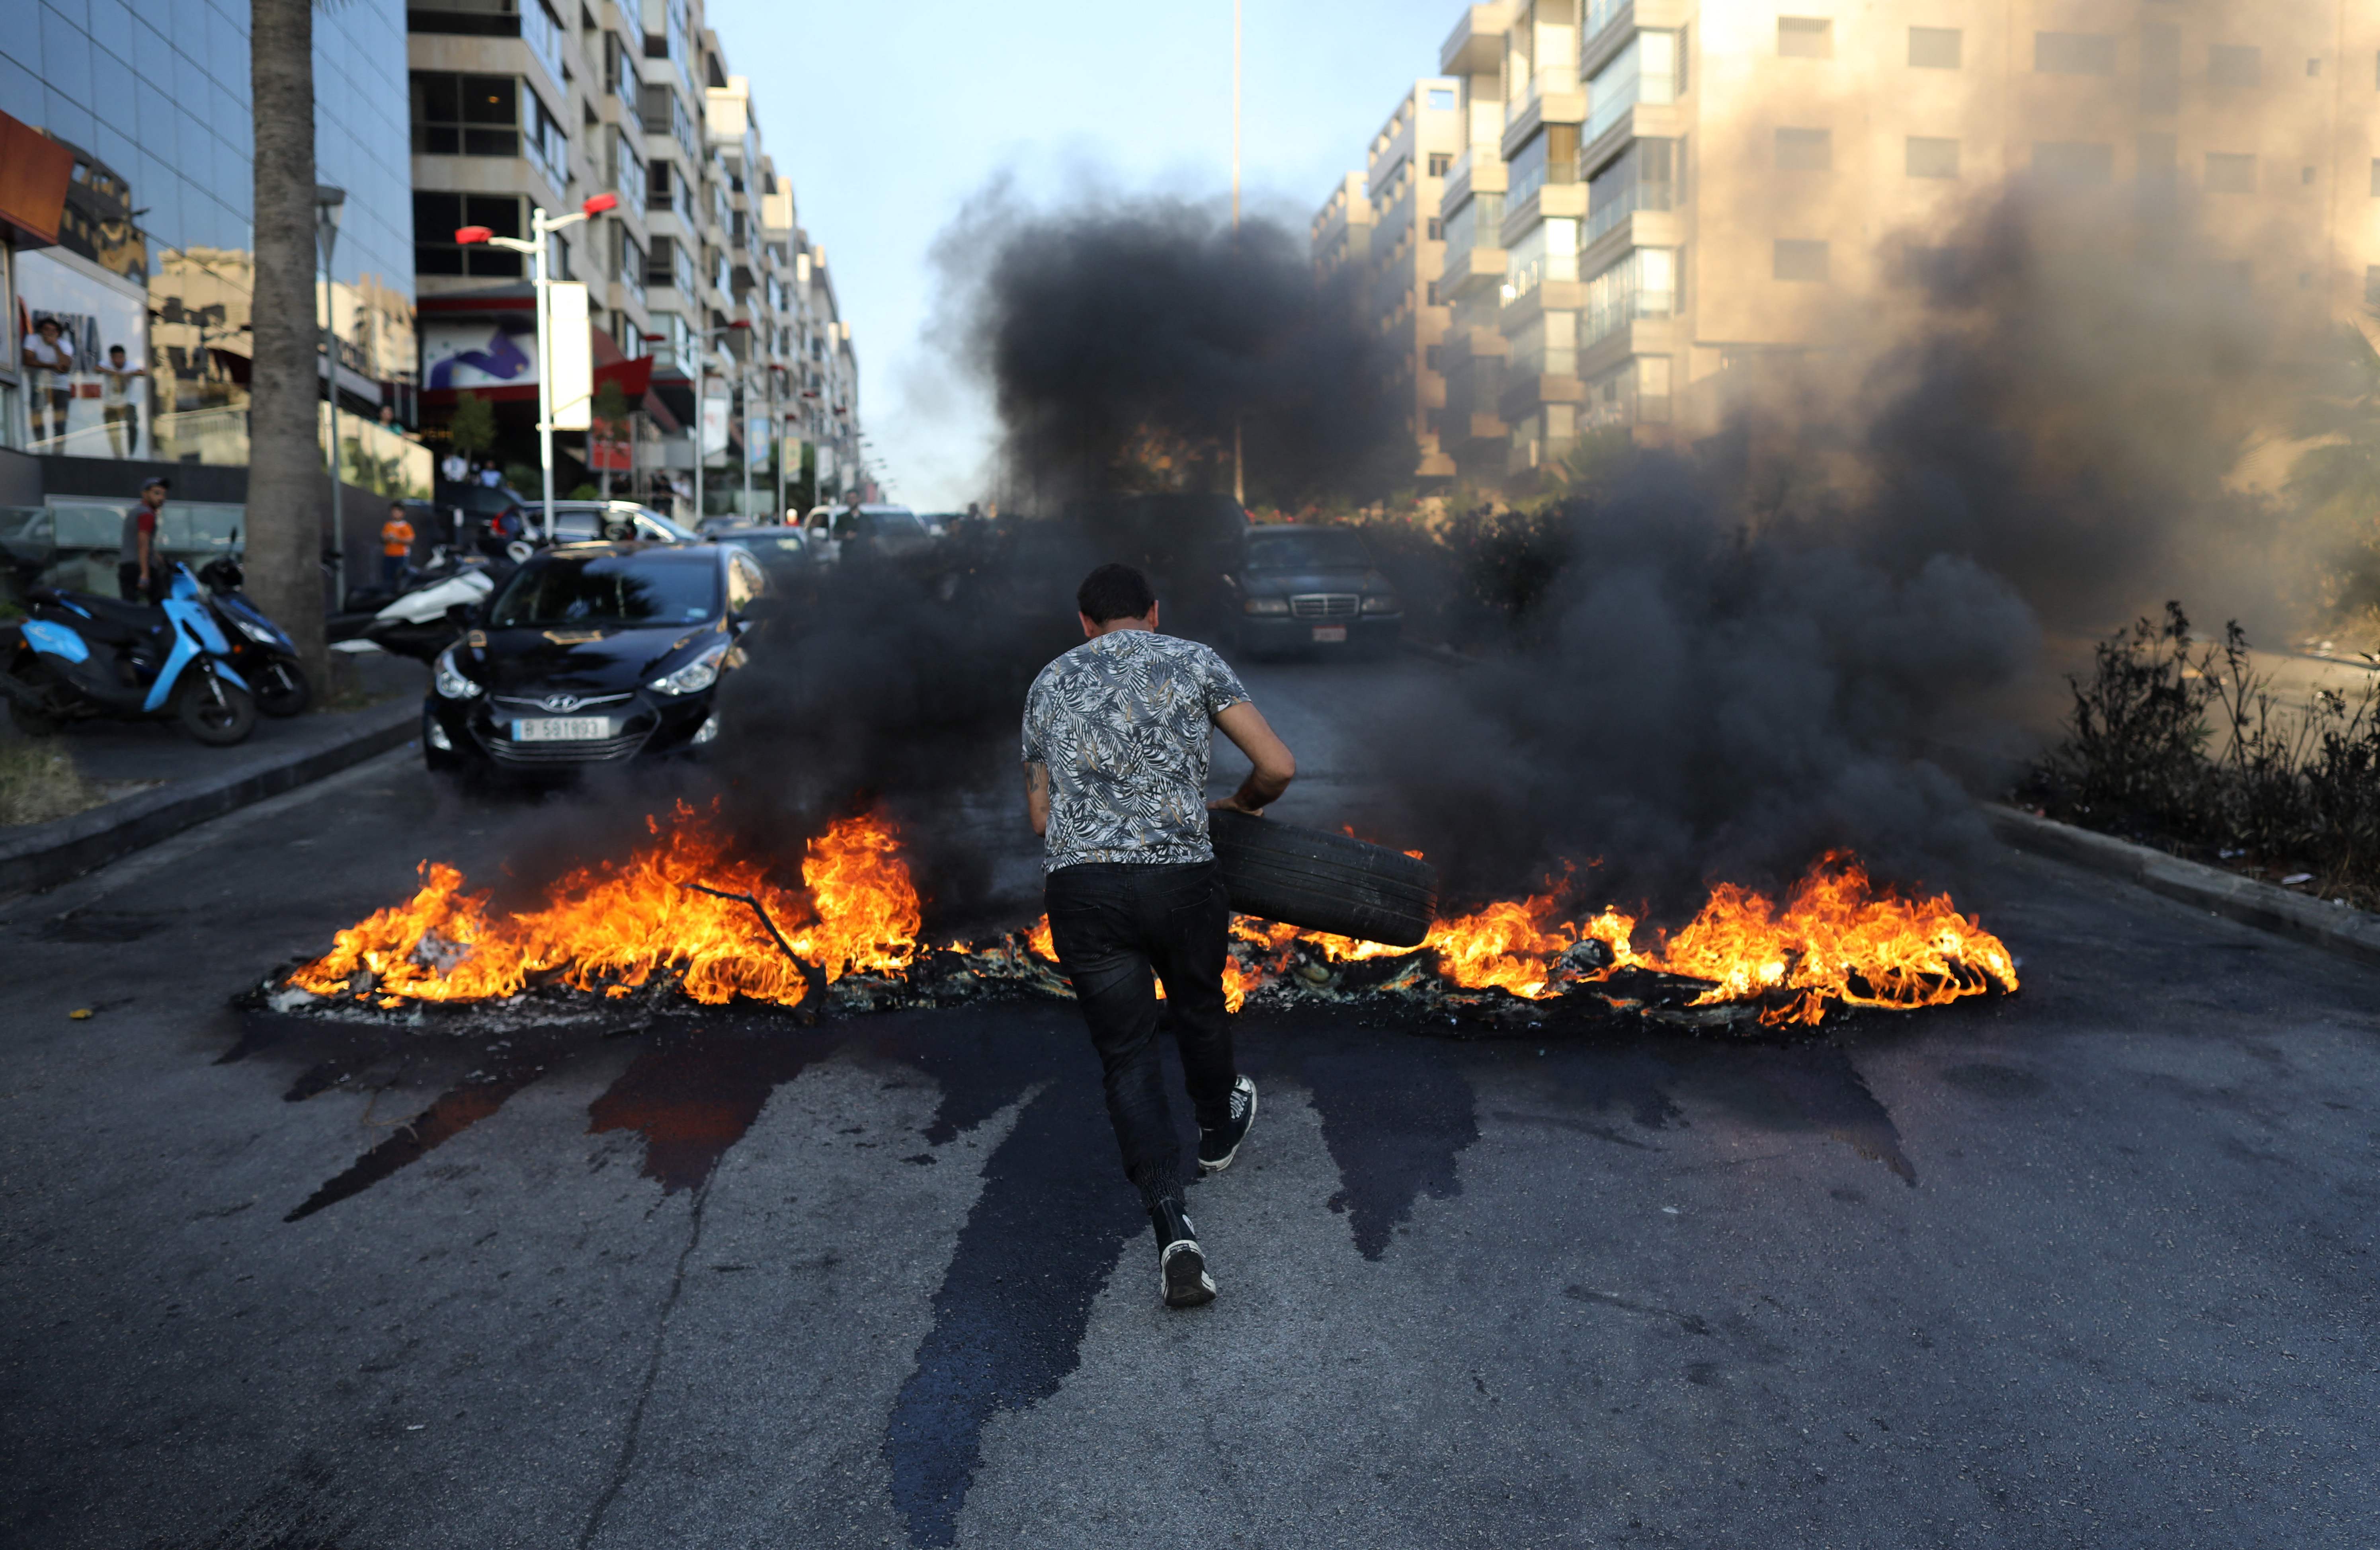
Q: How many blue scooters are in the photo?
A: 1